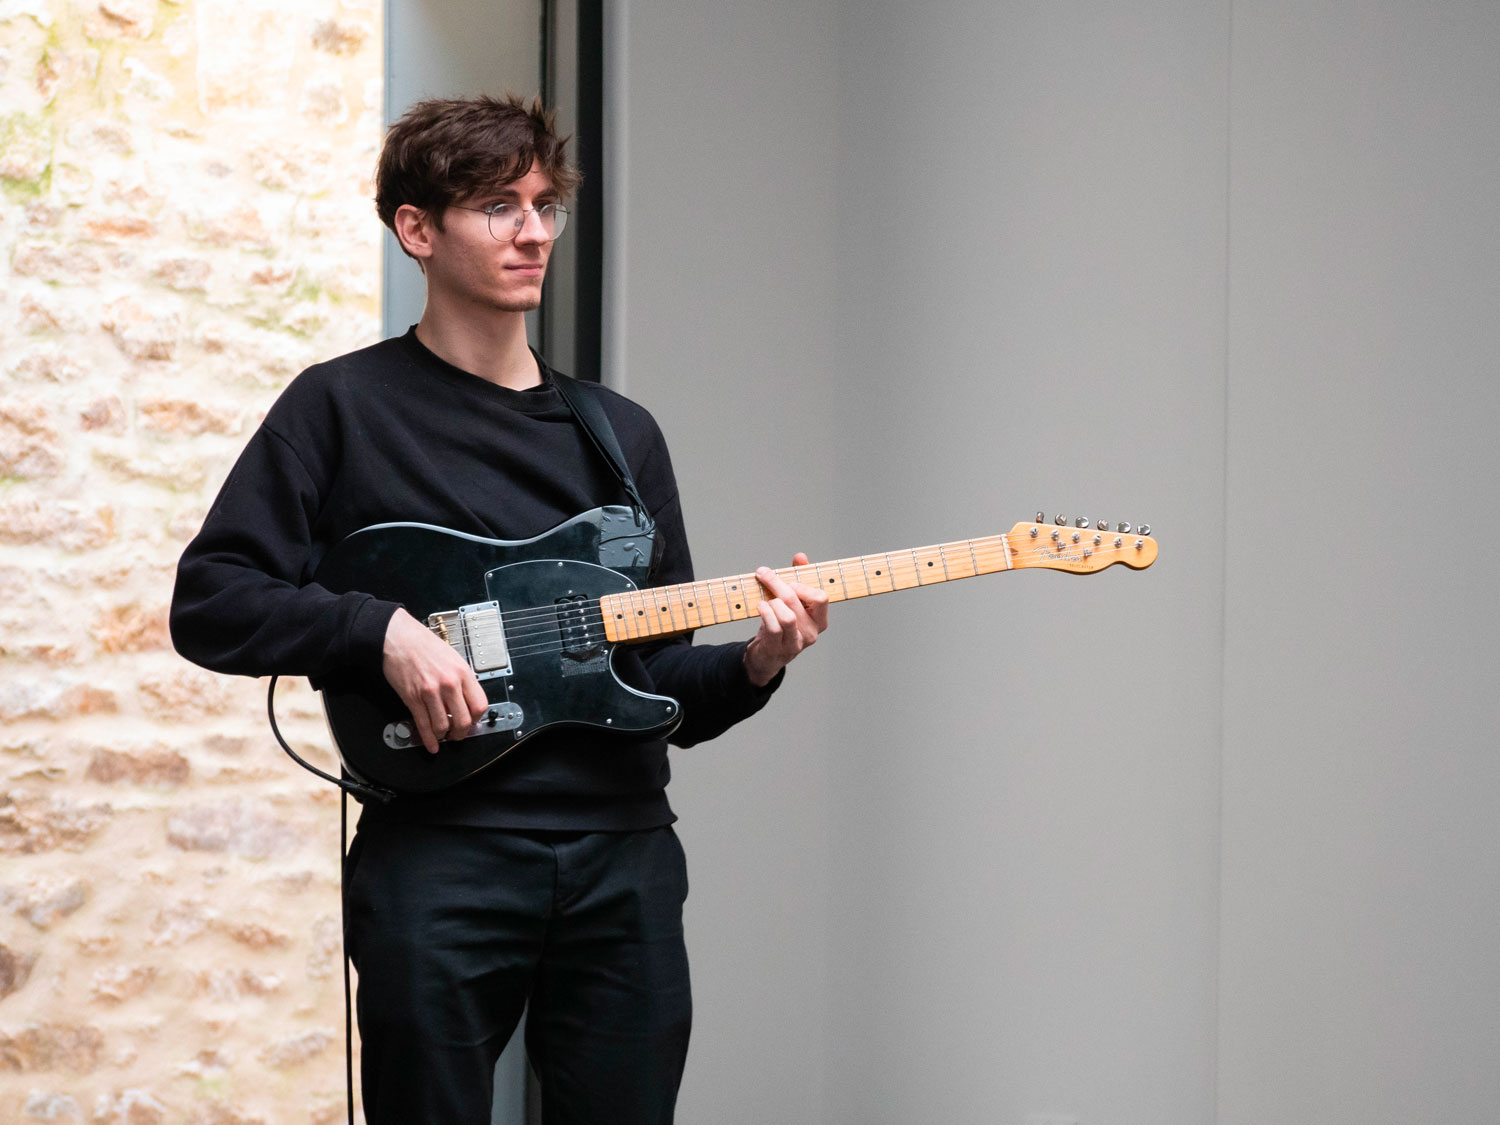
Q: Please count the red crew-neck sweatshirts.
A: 0